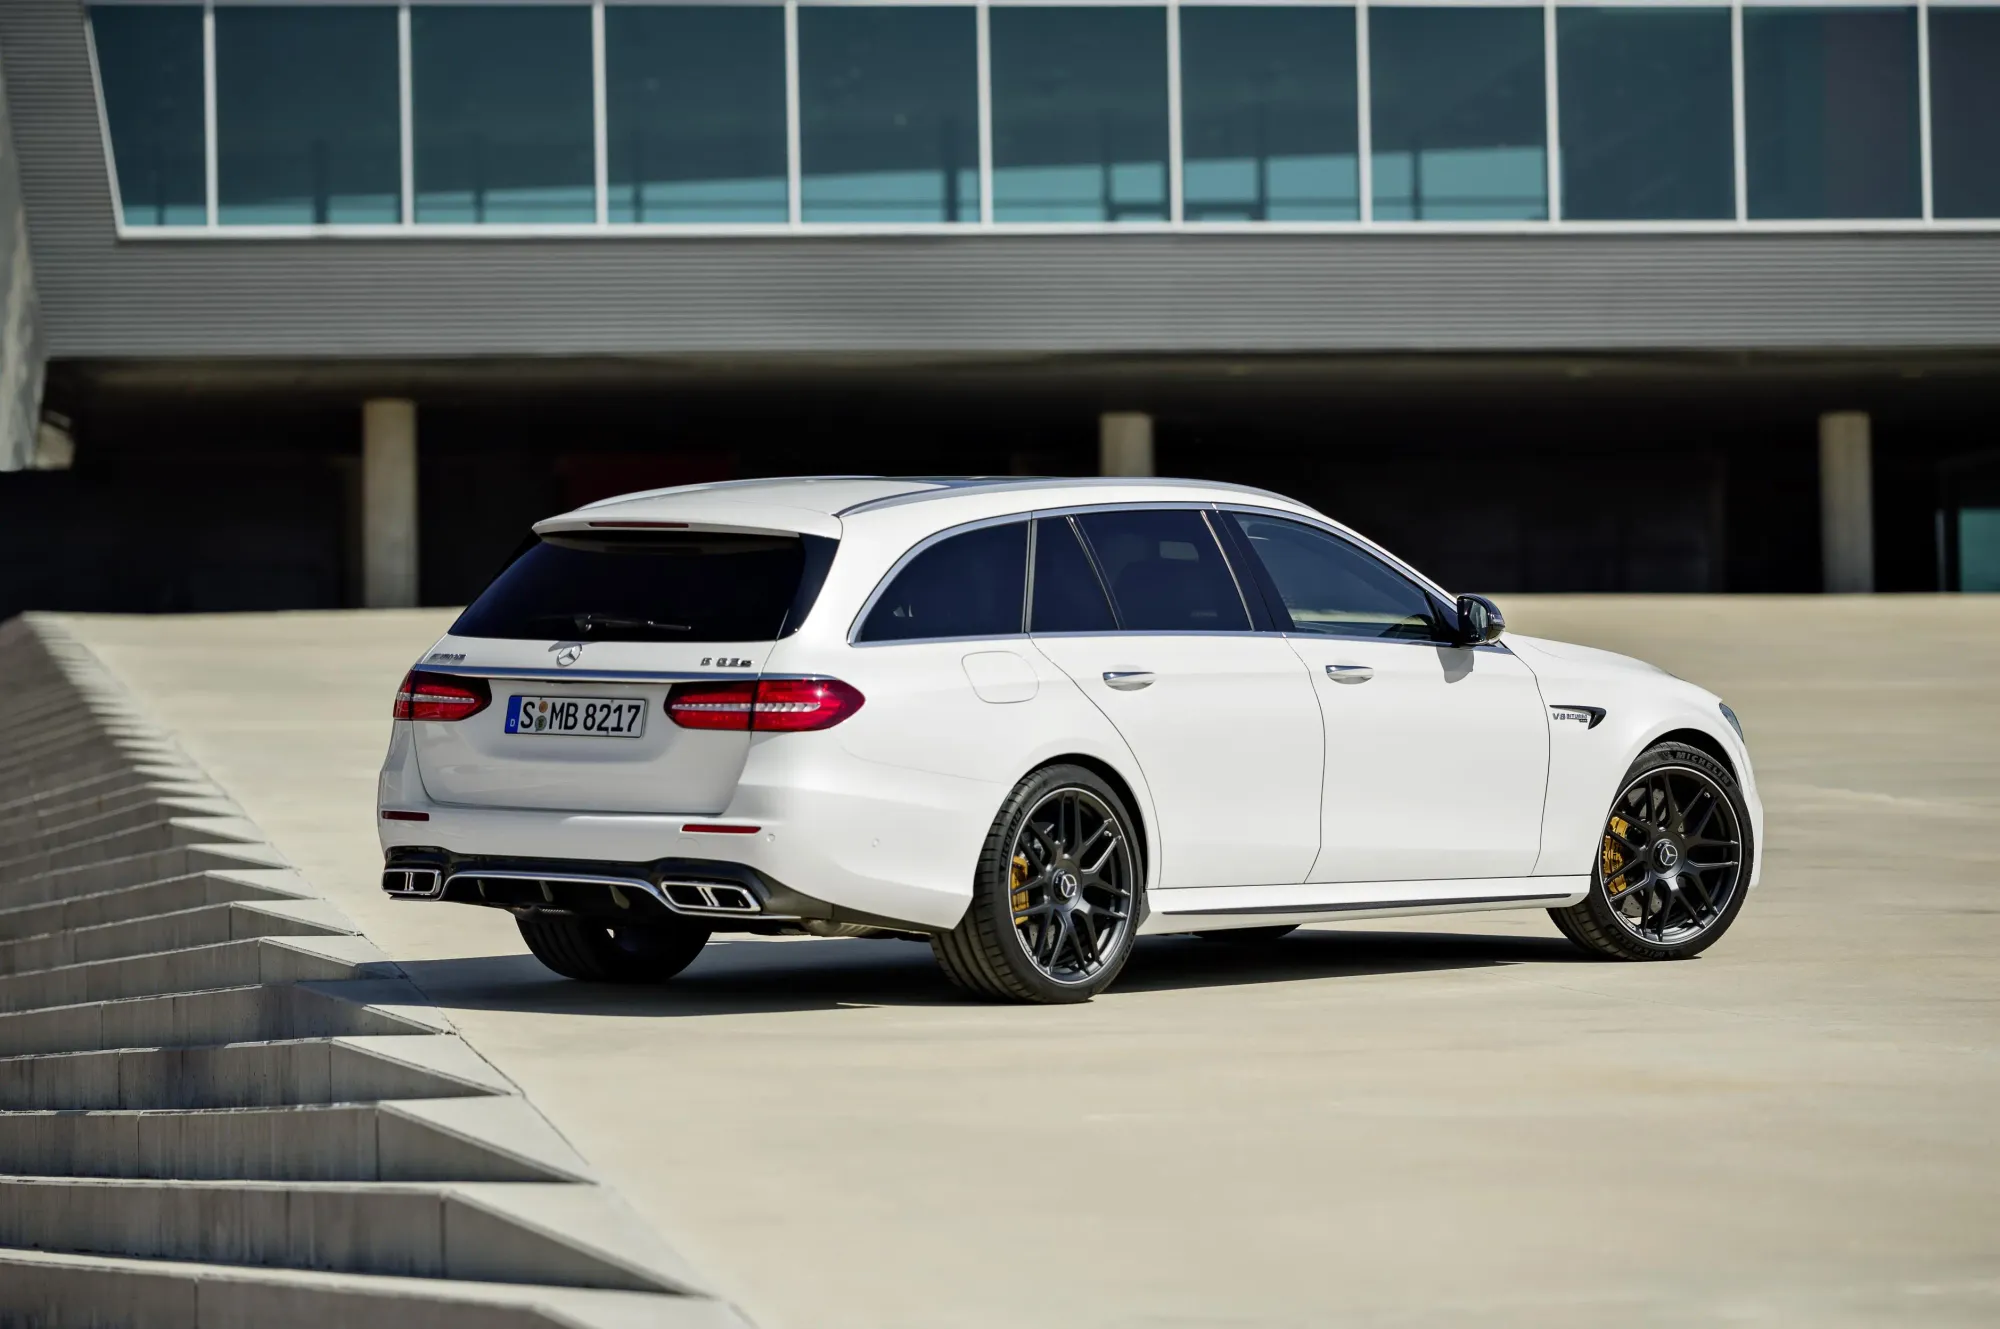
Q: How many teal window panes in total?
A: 11